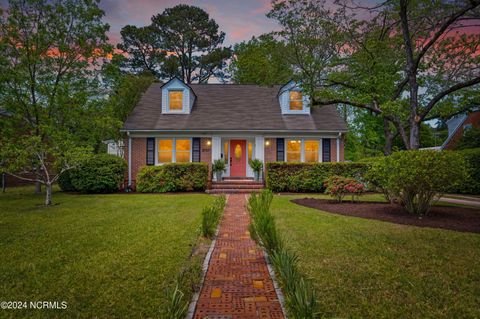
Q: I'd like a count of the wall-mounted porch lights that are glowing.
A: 2